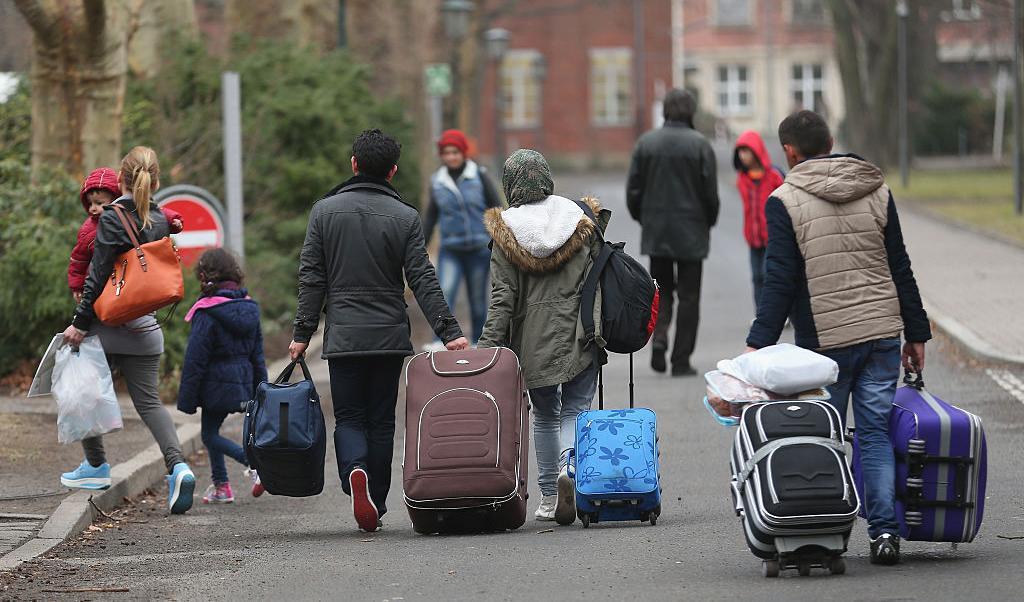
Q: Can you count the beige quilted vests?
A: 1